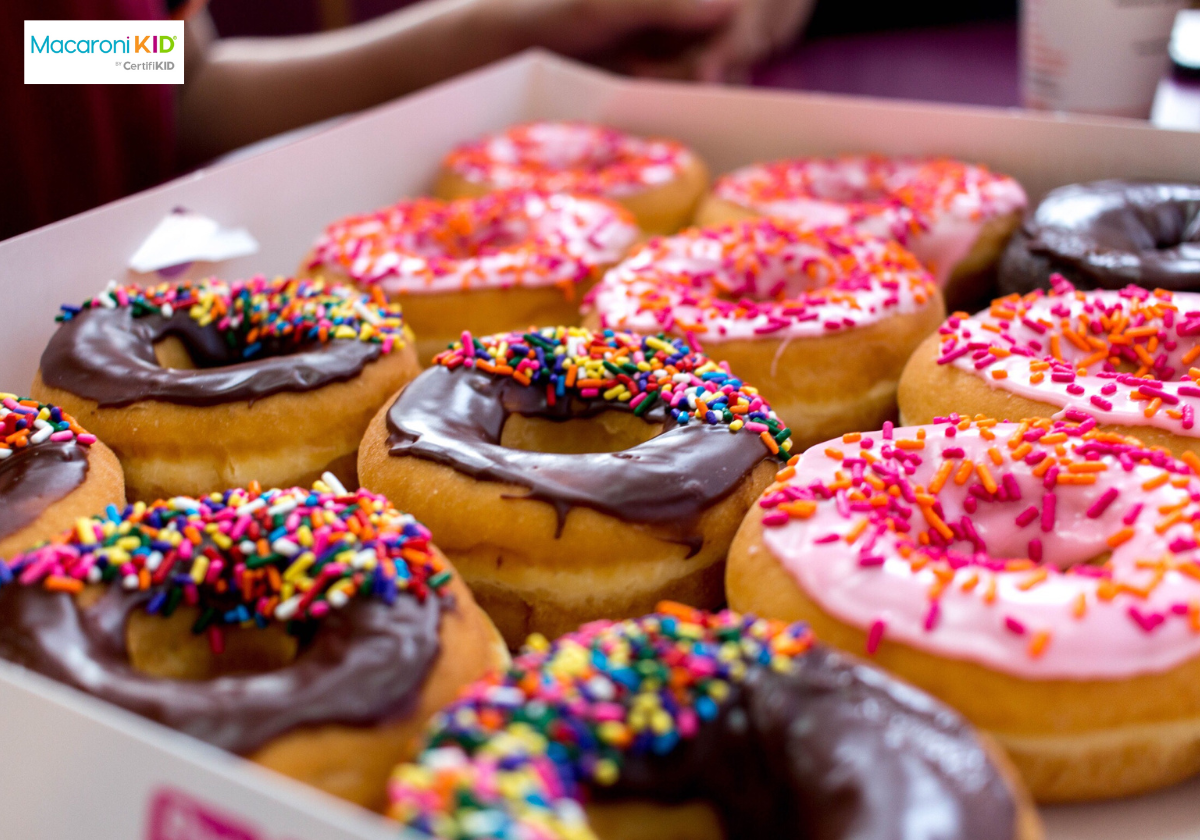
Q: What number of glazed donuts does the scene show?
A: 12